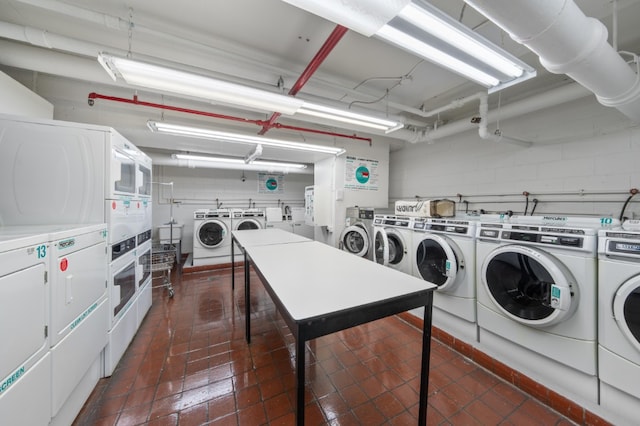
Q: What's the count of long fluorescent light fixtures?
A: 4